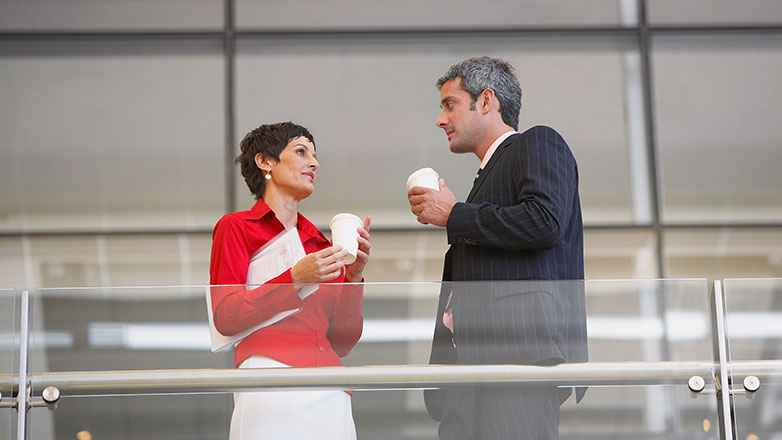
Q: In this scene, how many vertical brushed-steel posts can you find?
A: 2